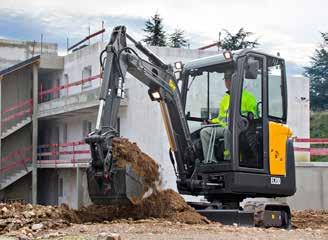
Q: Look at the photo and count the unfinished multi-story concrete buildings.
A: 1